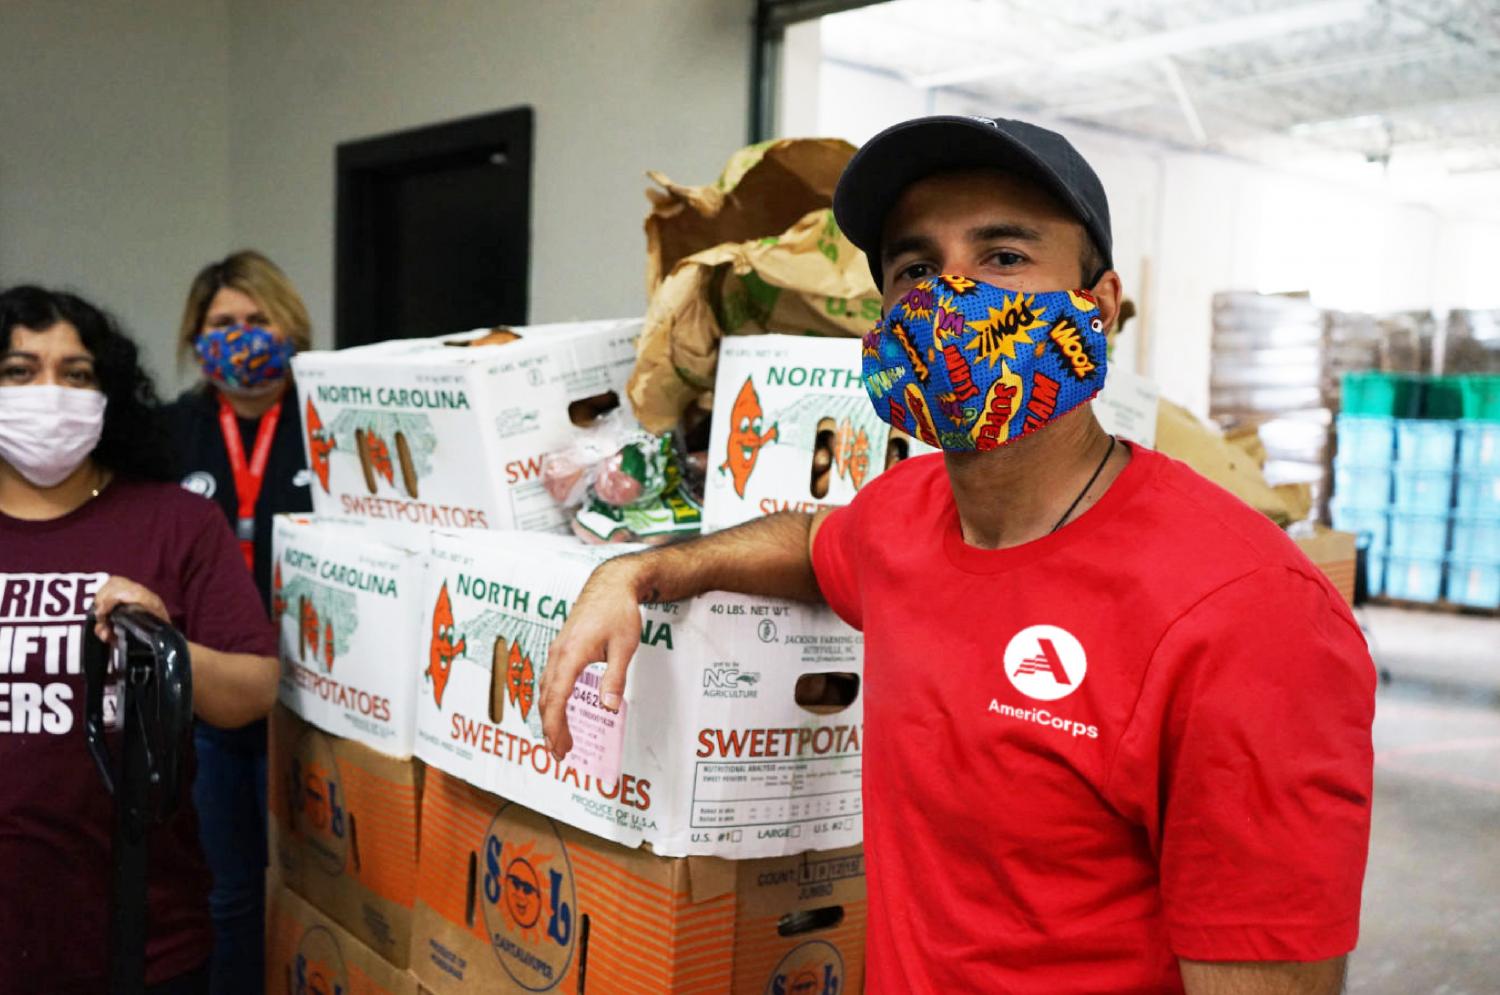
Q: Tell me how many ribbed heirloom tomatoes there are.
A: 0